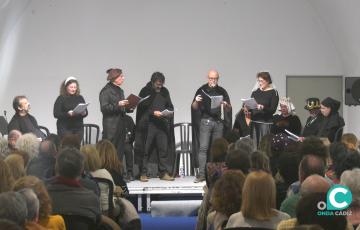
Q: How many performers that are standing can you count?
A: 5